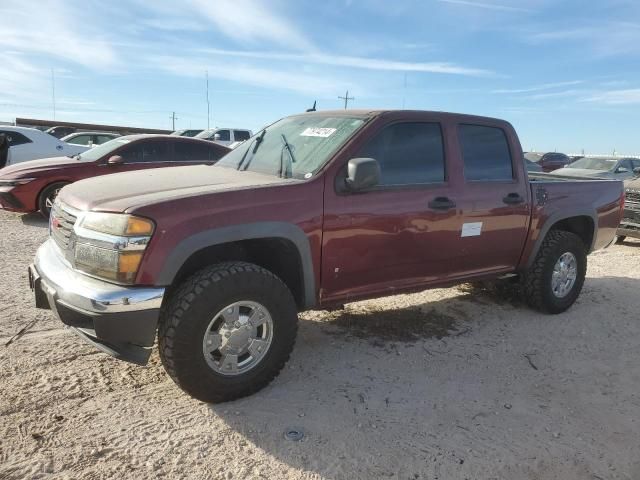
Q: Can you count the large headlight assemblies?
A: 1